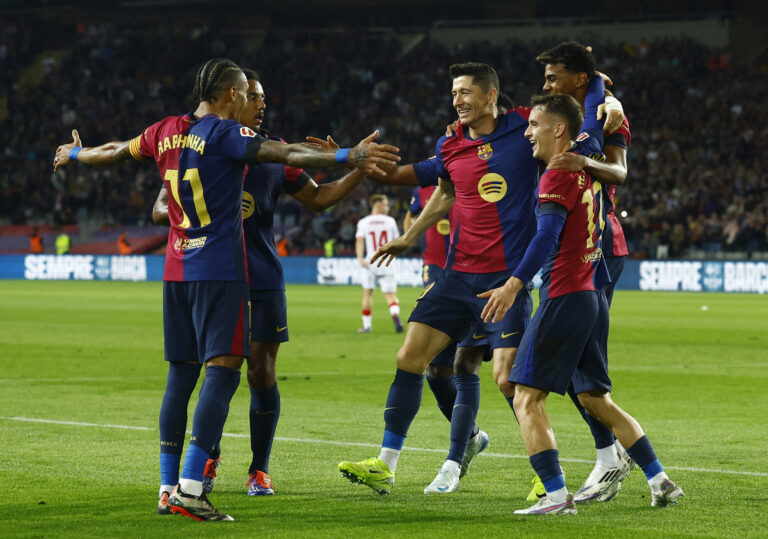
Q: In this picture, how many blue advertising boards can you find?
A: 3